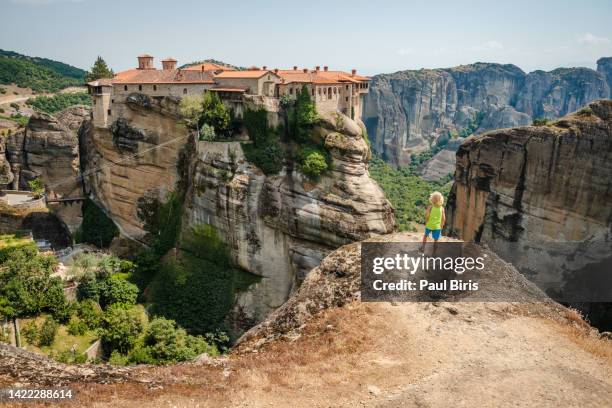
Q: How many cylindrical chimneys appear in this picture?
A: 2